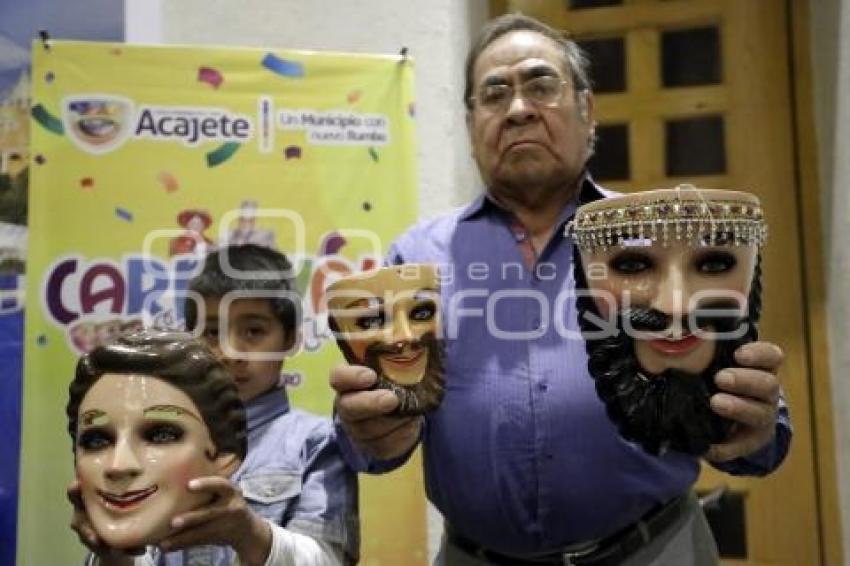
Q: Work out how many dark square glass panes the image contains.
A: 6